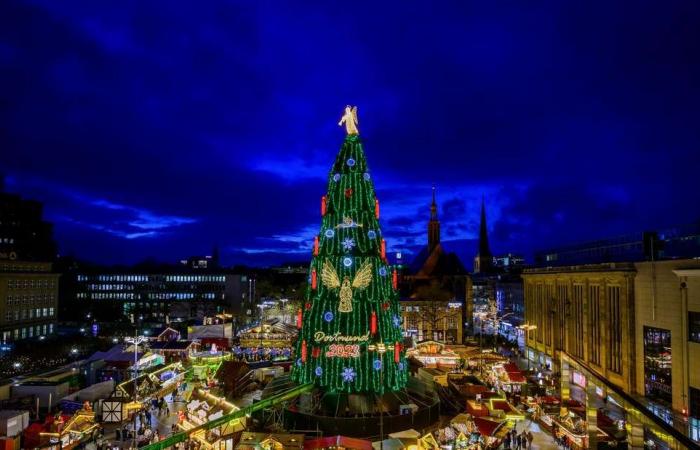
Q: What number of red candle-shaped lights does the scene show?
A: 10